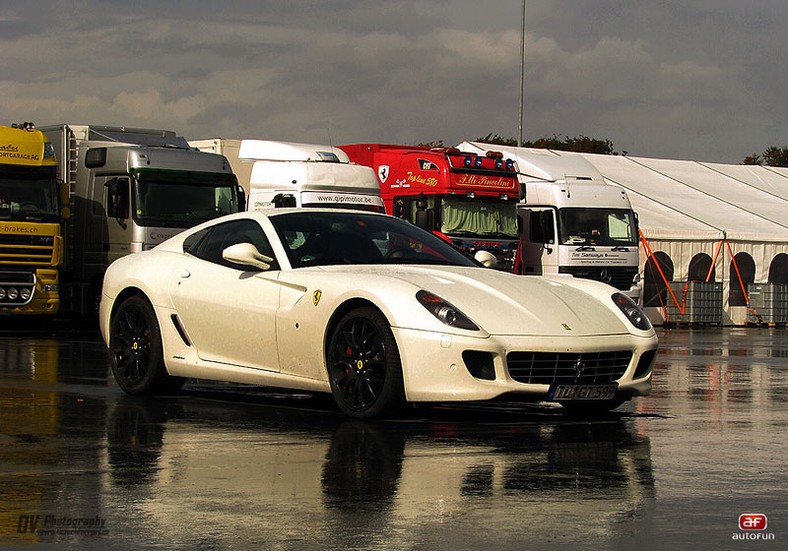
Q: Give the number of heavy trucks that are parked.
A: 5